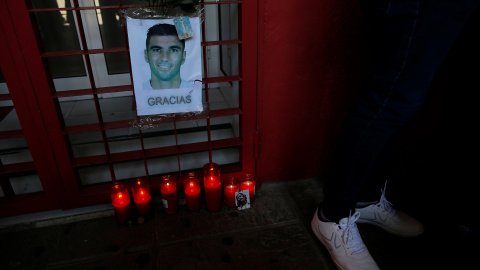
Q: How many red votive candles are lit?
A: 7